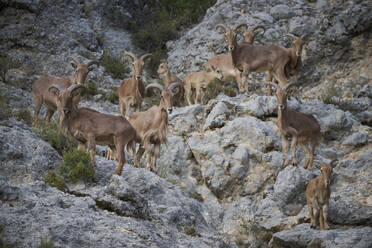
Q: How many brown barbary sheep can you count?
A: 11